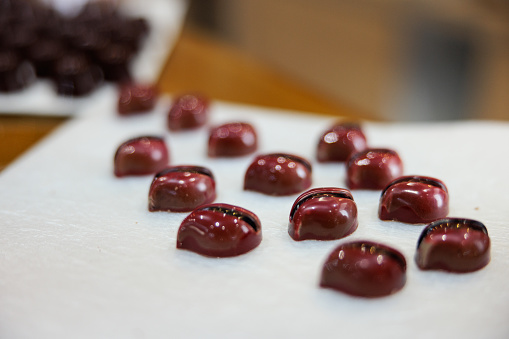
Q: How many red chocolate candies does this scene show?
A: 13